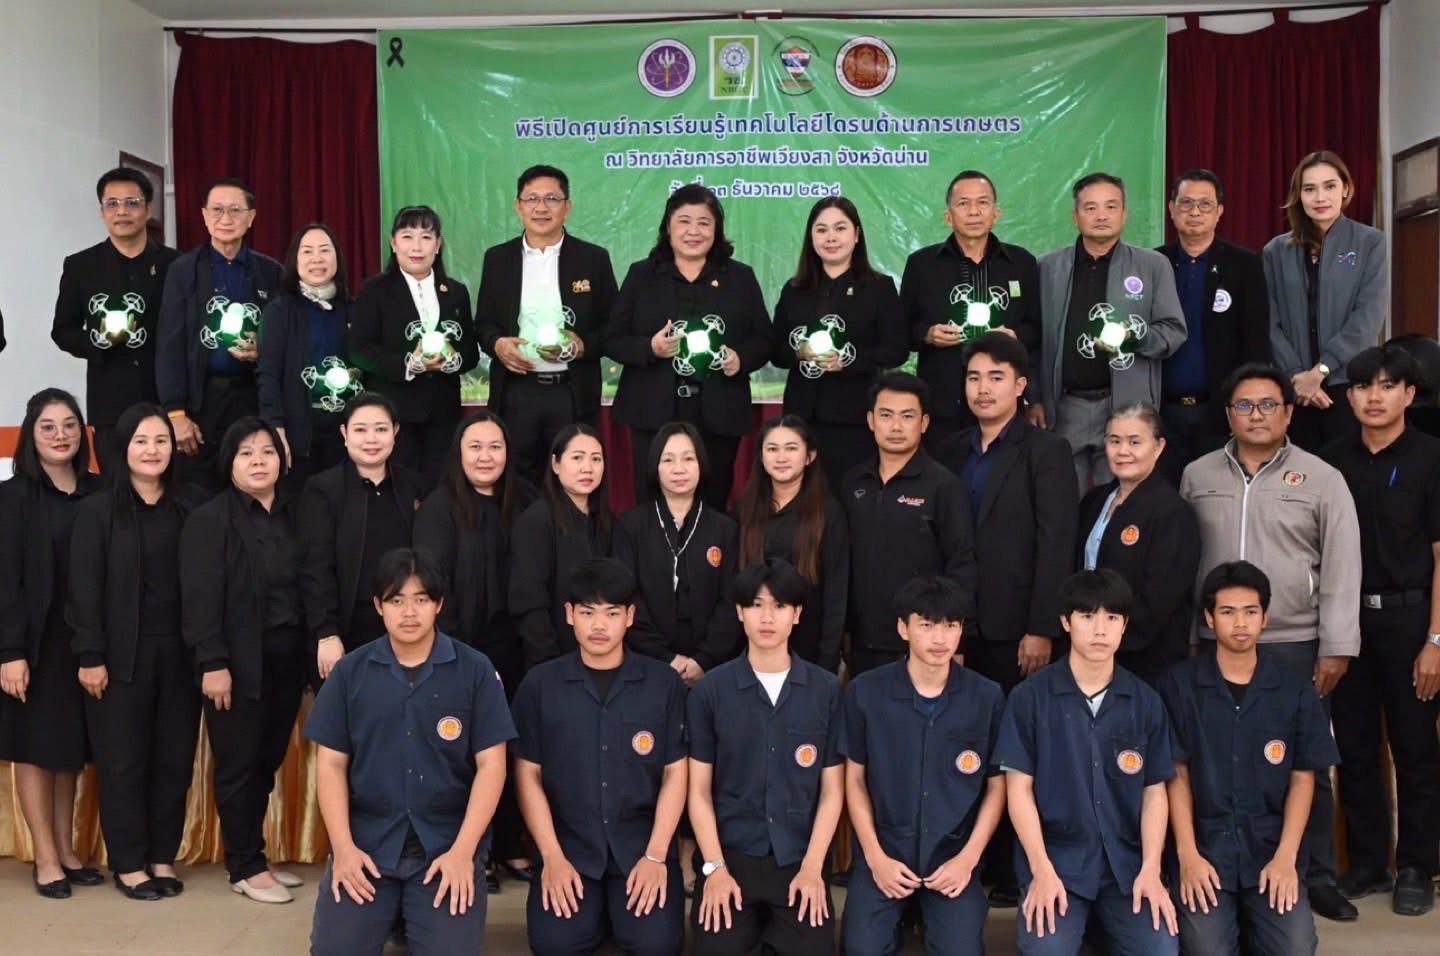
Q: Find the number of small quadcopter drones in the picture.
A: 9